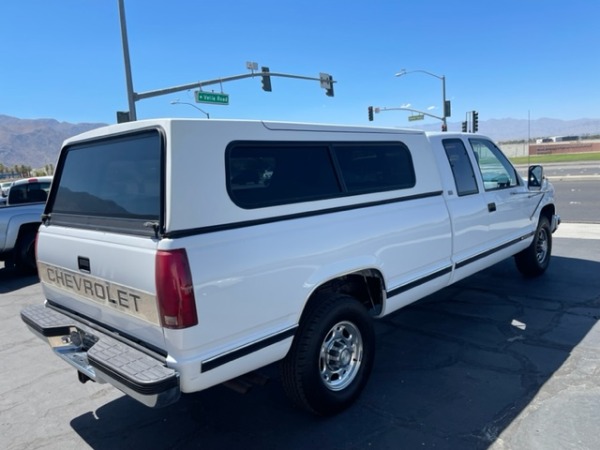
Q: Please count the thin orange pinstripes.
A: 0